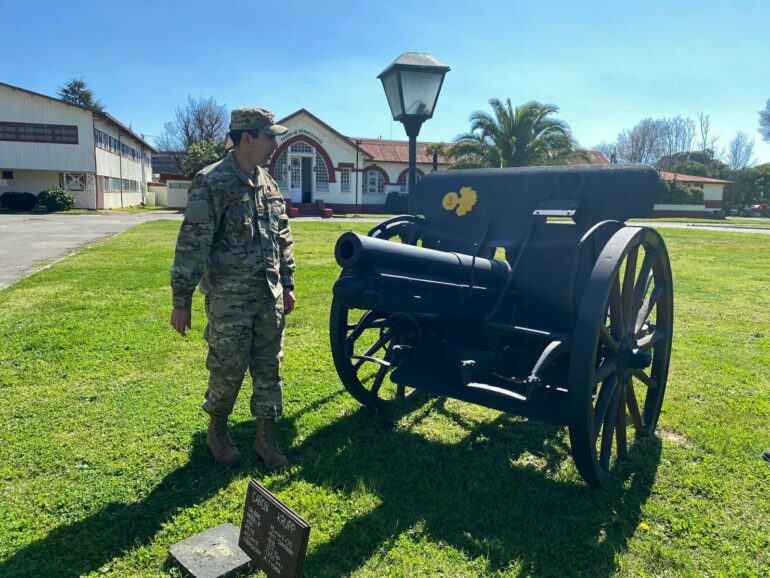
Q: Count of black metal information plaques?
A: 1